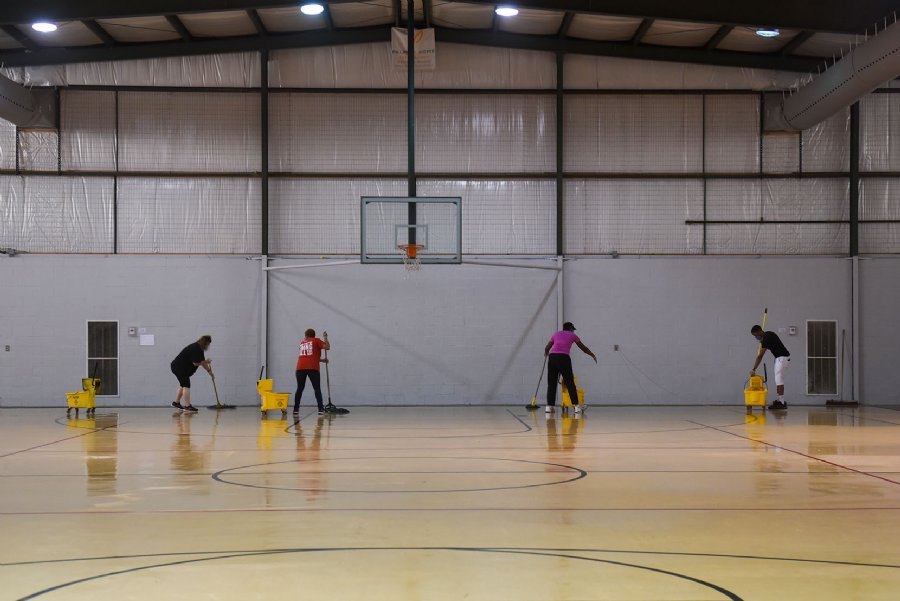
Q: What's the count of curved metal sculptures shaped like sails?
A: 0